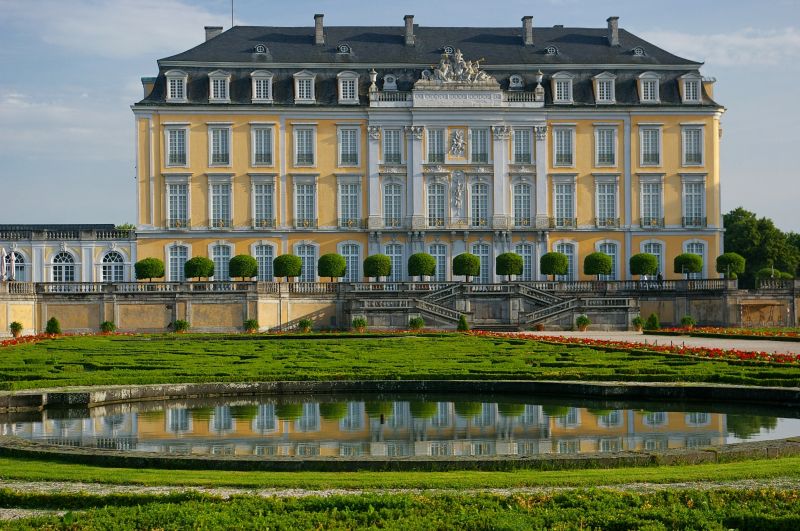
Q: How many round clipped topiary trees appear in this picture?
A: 14